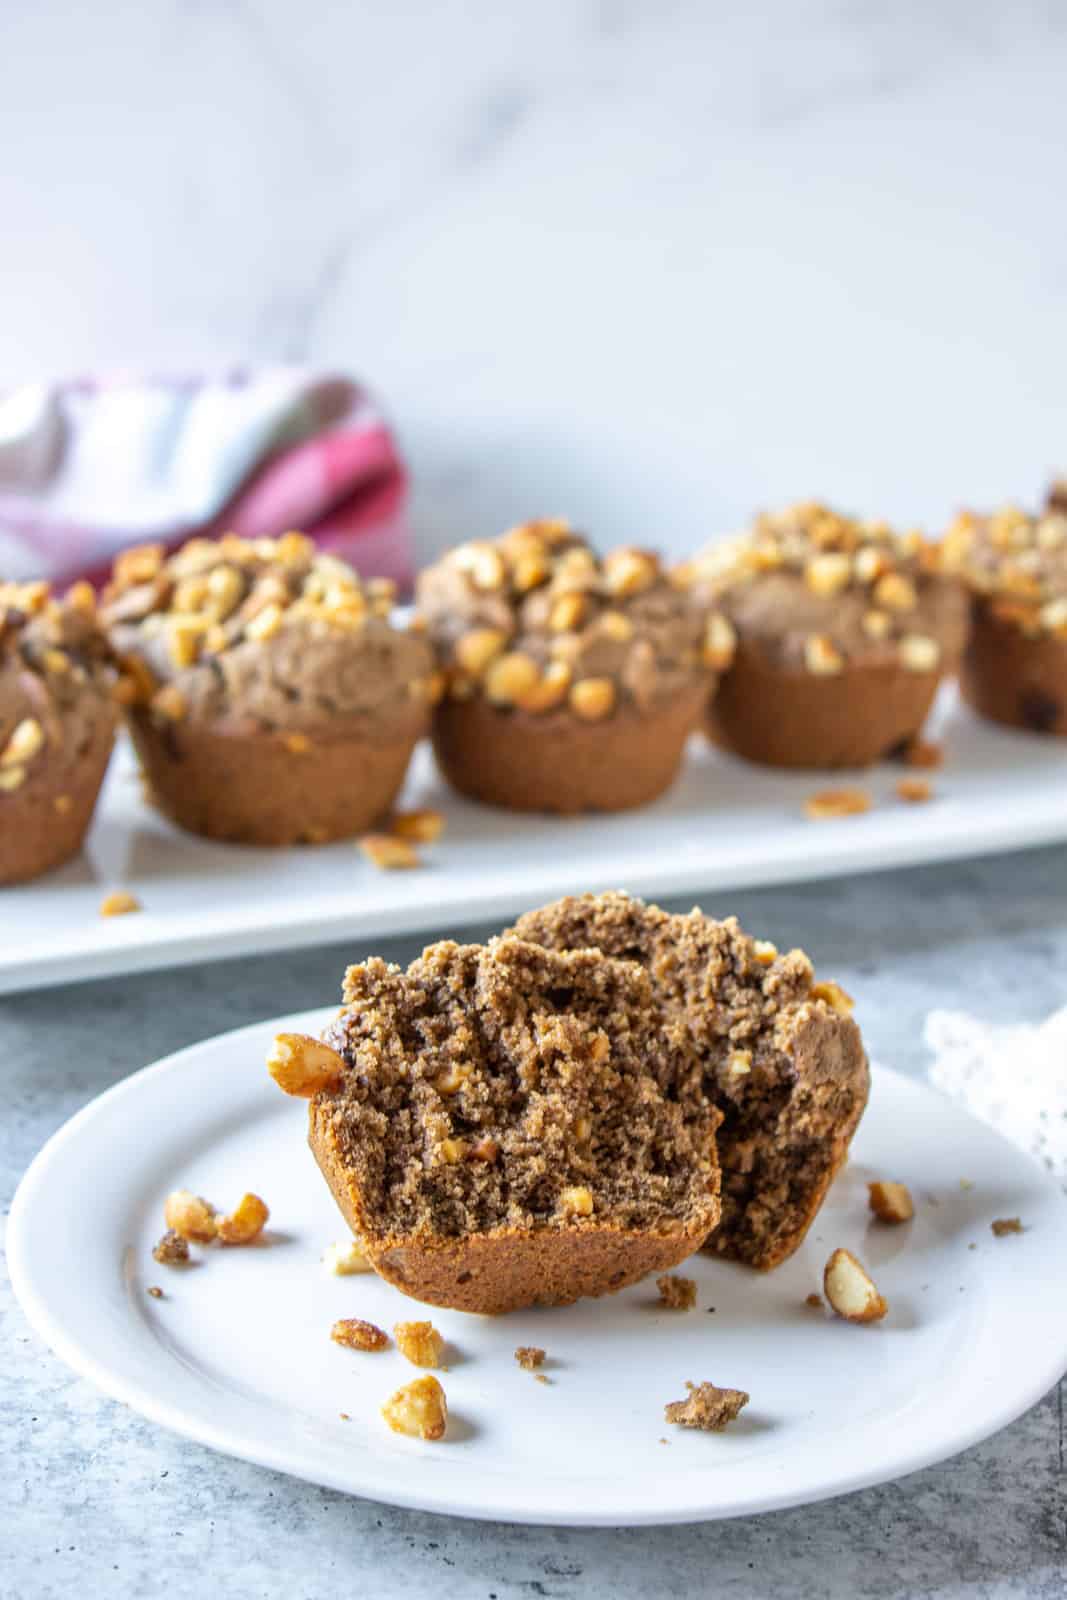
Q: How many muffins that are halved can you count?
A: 1